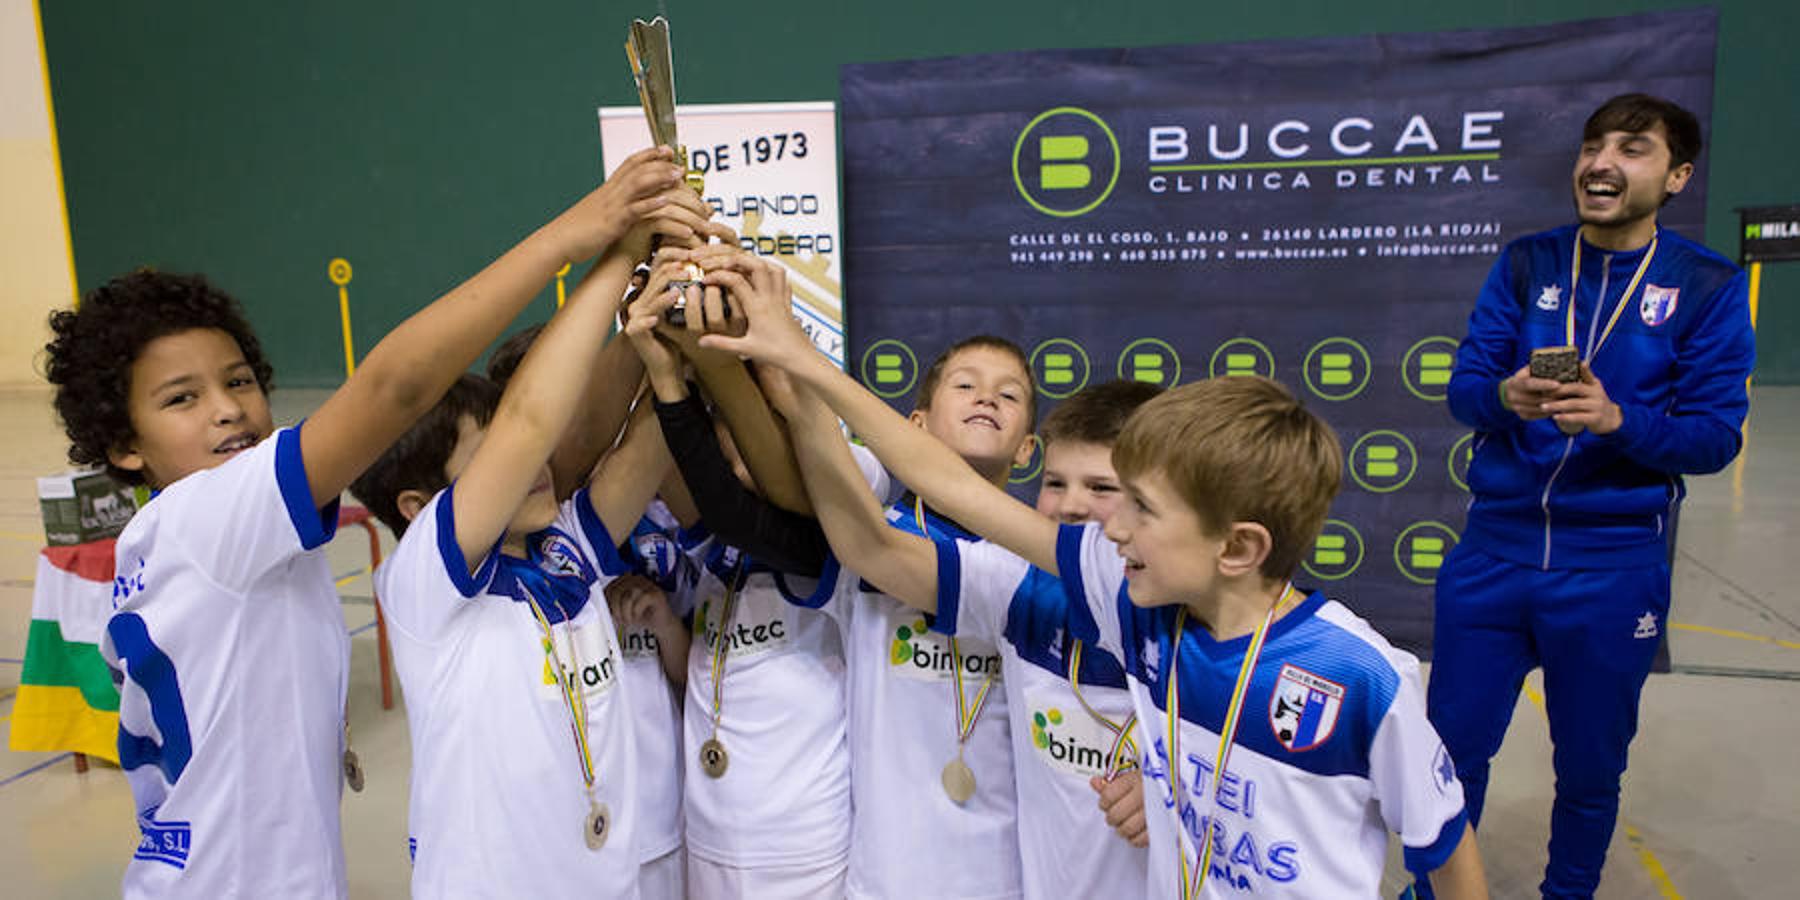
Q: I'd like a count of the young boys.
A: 7